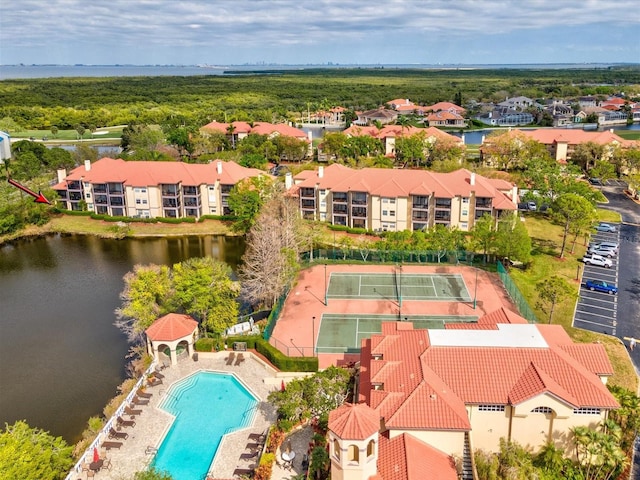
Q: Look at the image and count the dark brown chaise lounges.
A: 14